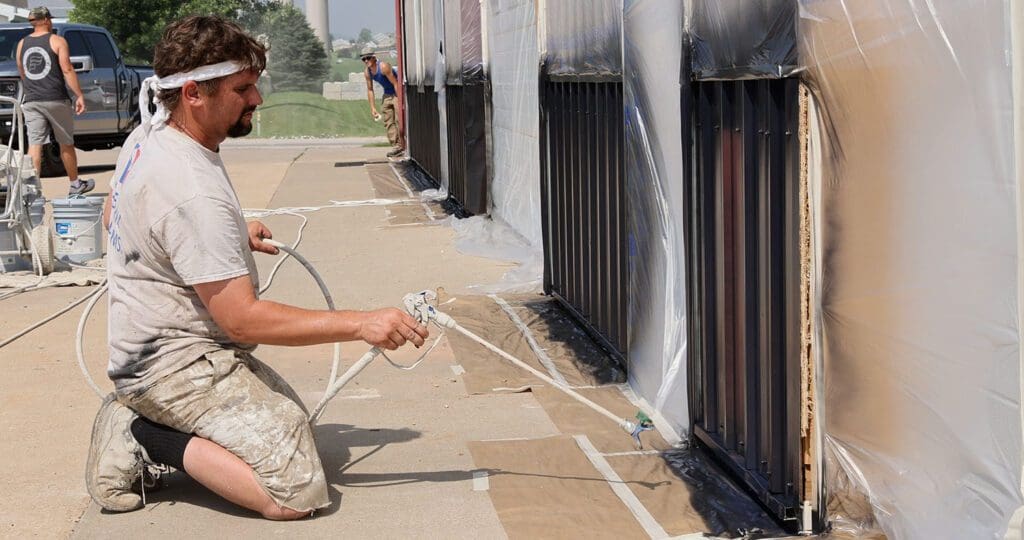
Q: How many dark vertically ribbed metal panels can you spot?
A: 4